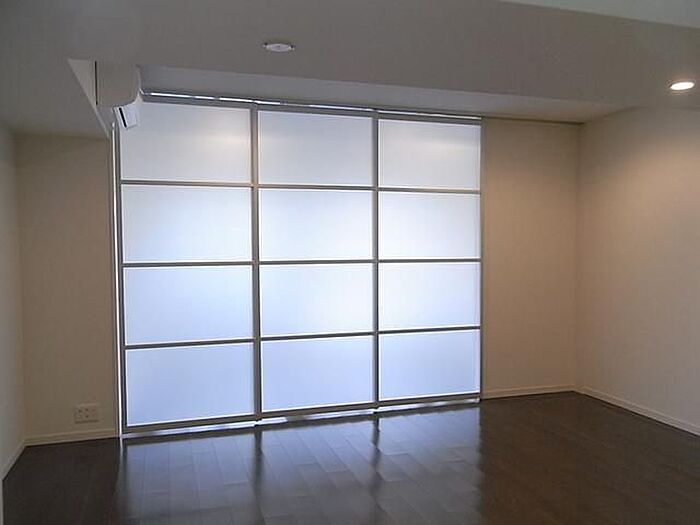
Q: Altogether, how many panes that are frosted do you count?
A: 12